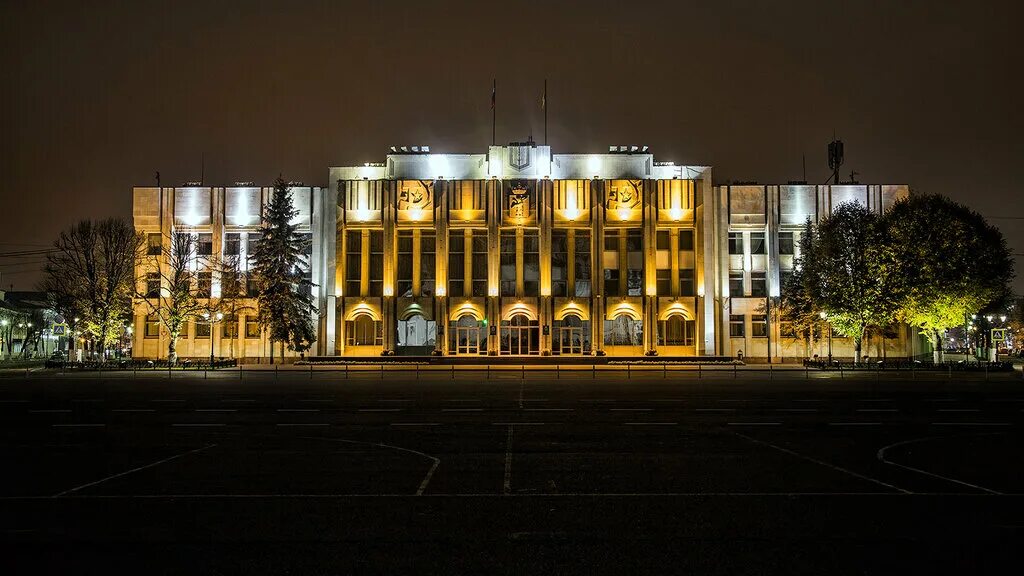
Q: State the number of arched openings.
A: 7